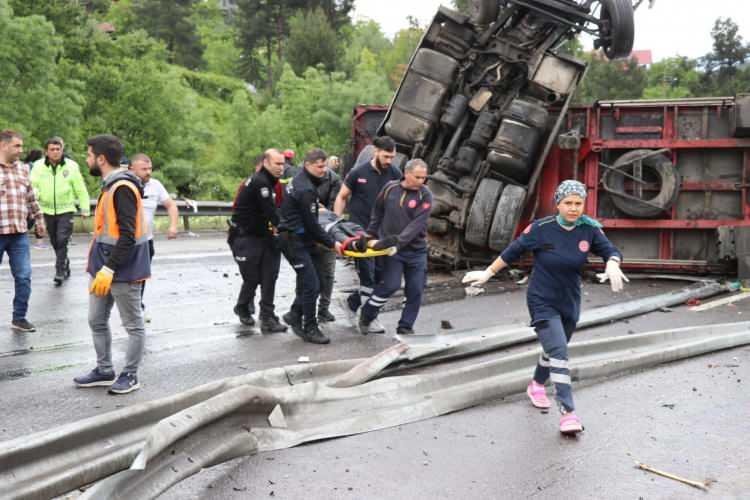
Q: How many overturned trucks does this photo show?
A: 1